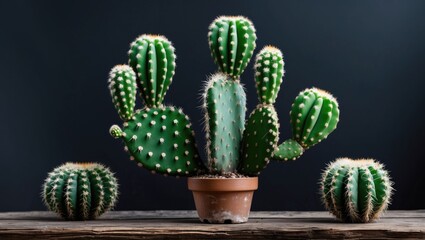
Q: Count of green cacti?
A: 3